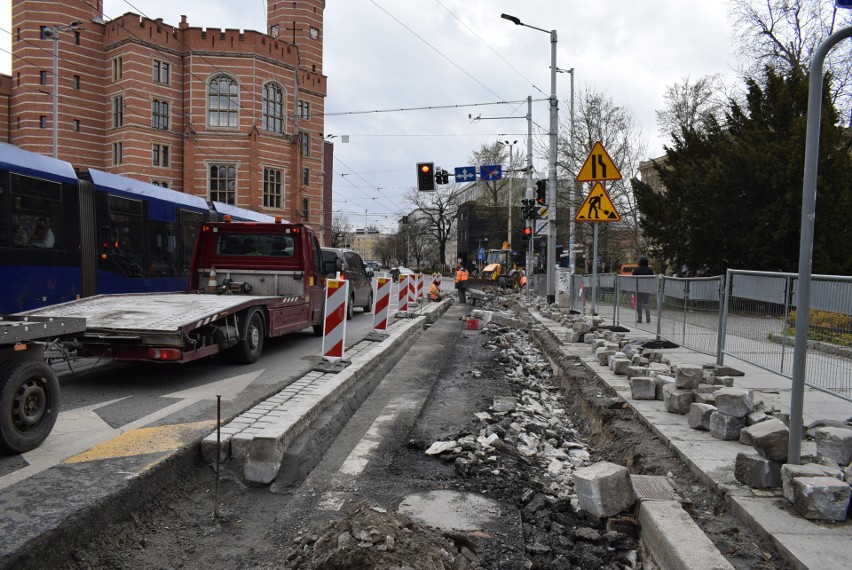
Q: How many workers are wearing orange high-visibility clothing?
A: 3